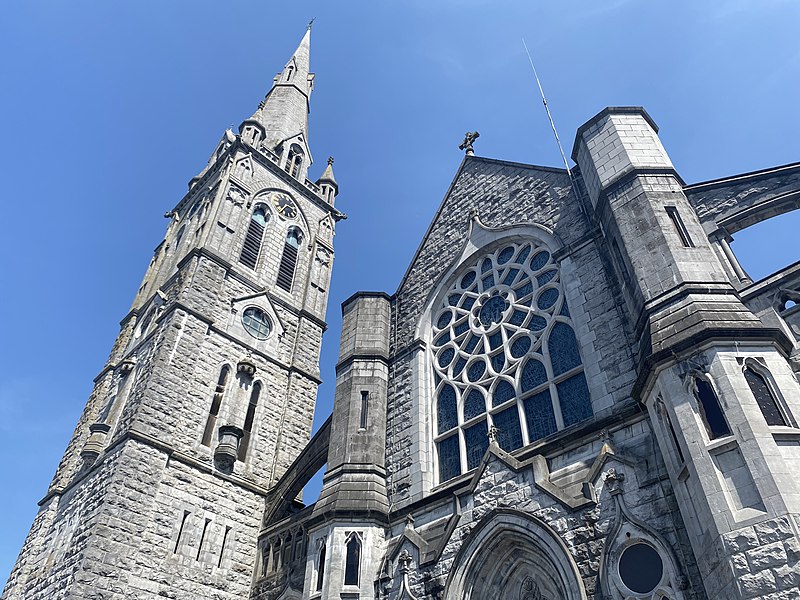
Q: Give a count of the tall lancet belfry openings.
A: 2